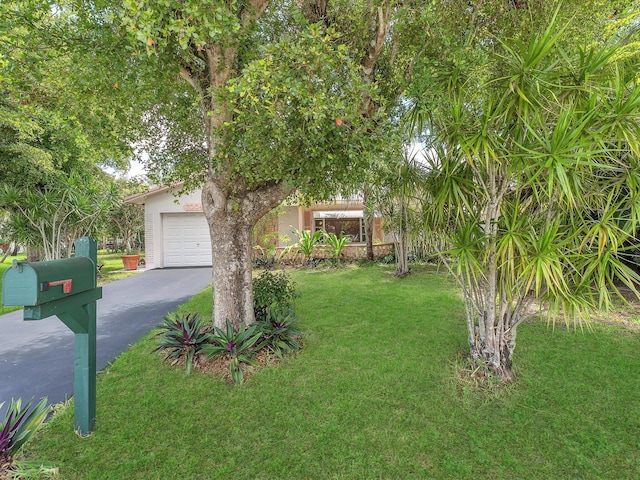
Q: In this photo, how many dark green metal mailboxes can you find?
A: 1